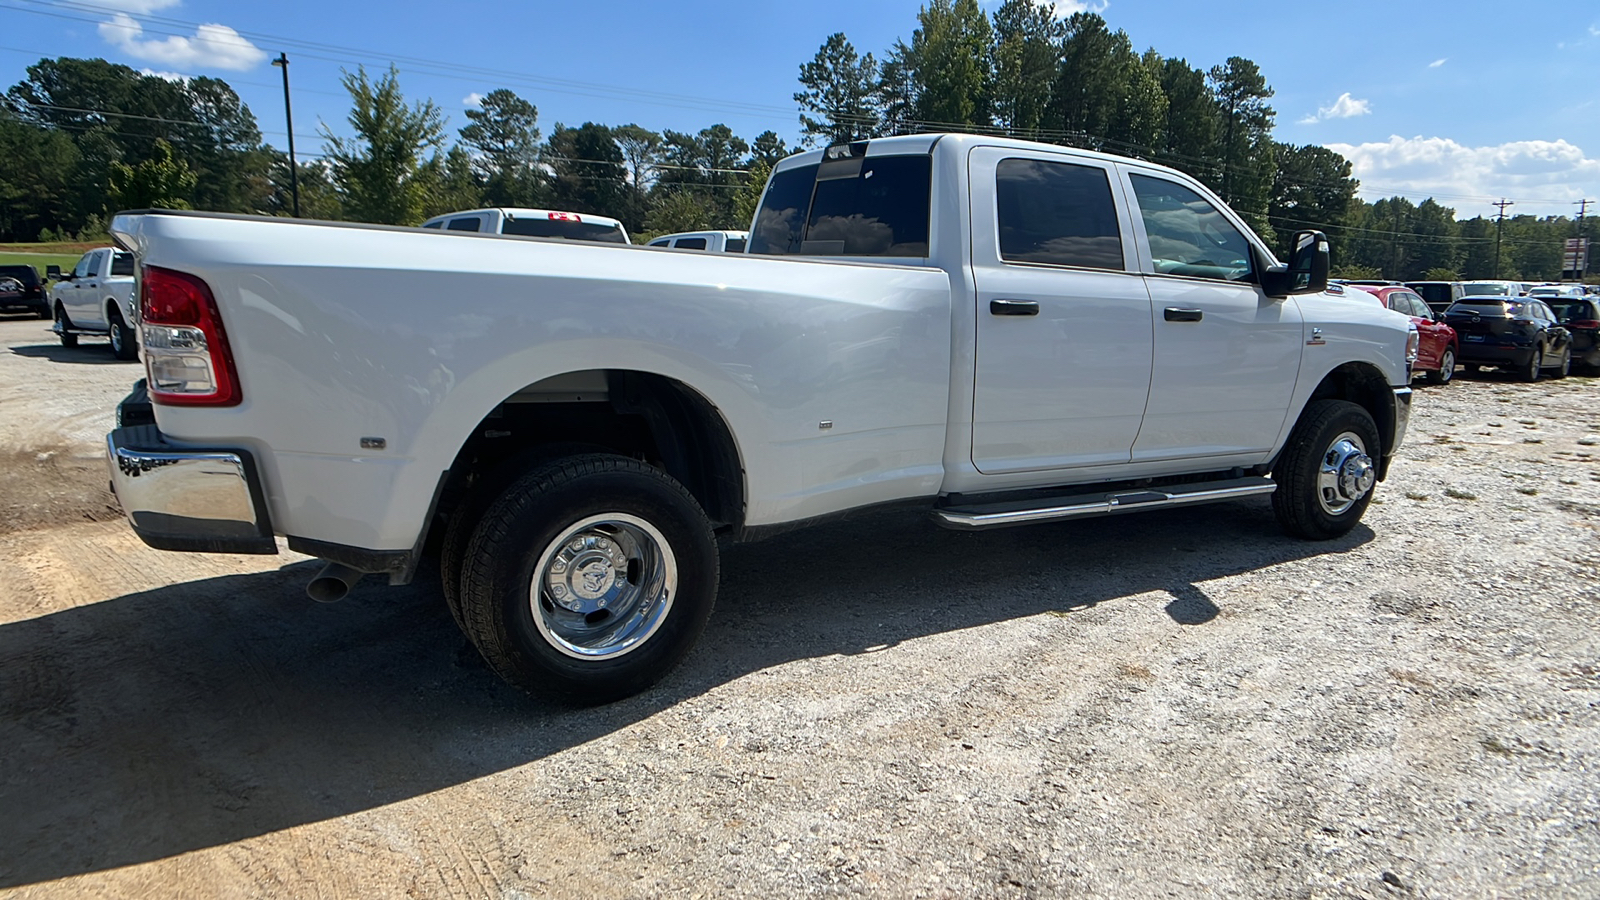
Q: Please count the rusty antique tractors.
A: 0